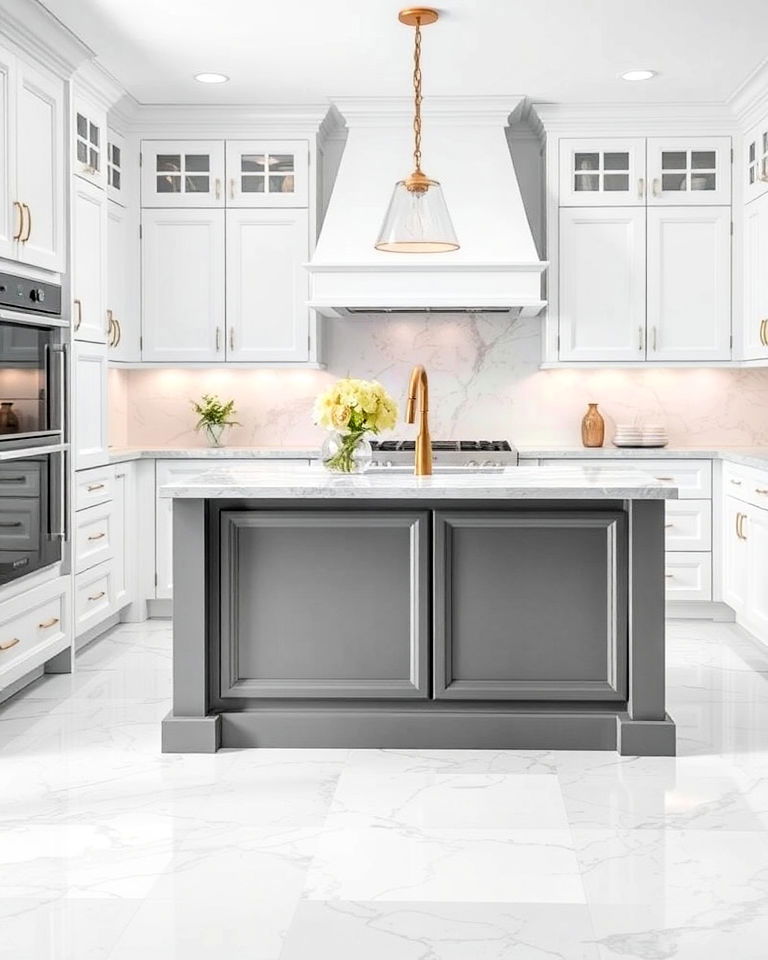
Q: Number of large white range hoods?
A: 1